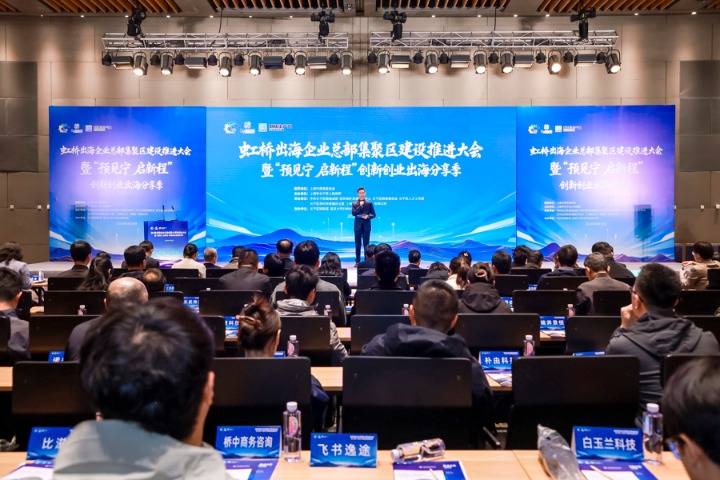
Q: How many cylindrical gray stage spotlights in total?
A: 12